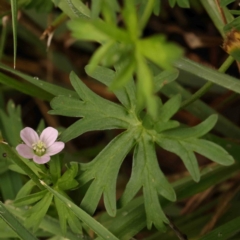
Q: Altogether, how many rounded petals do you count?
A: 5